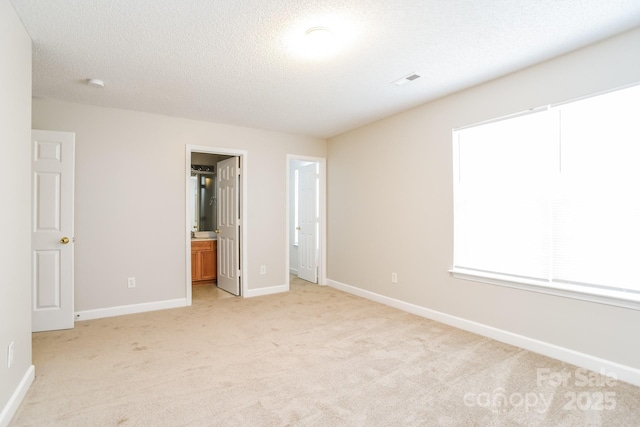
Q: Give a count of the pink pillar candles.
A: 0